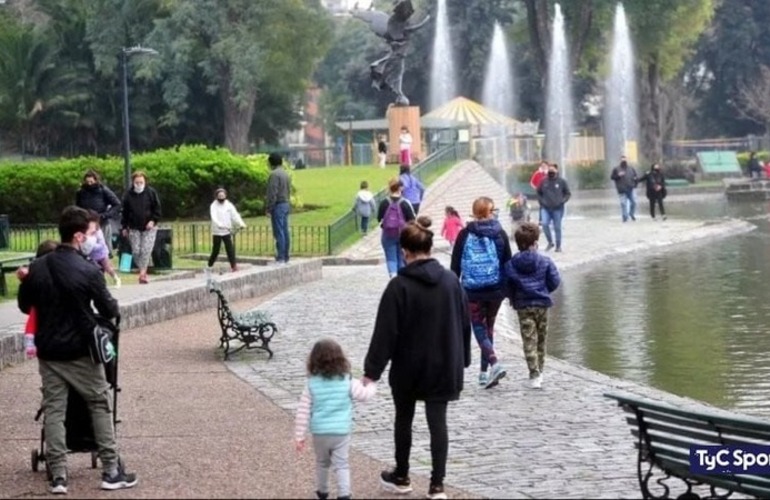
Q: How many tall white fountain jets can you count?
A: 4